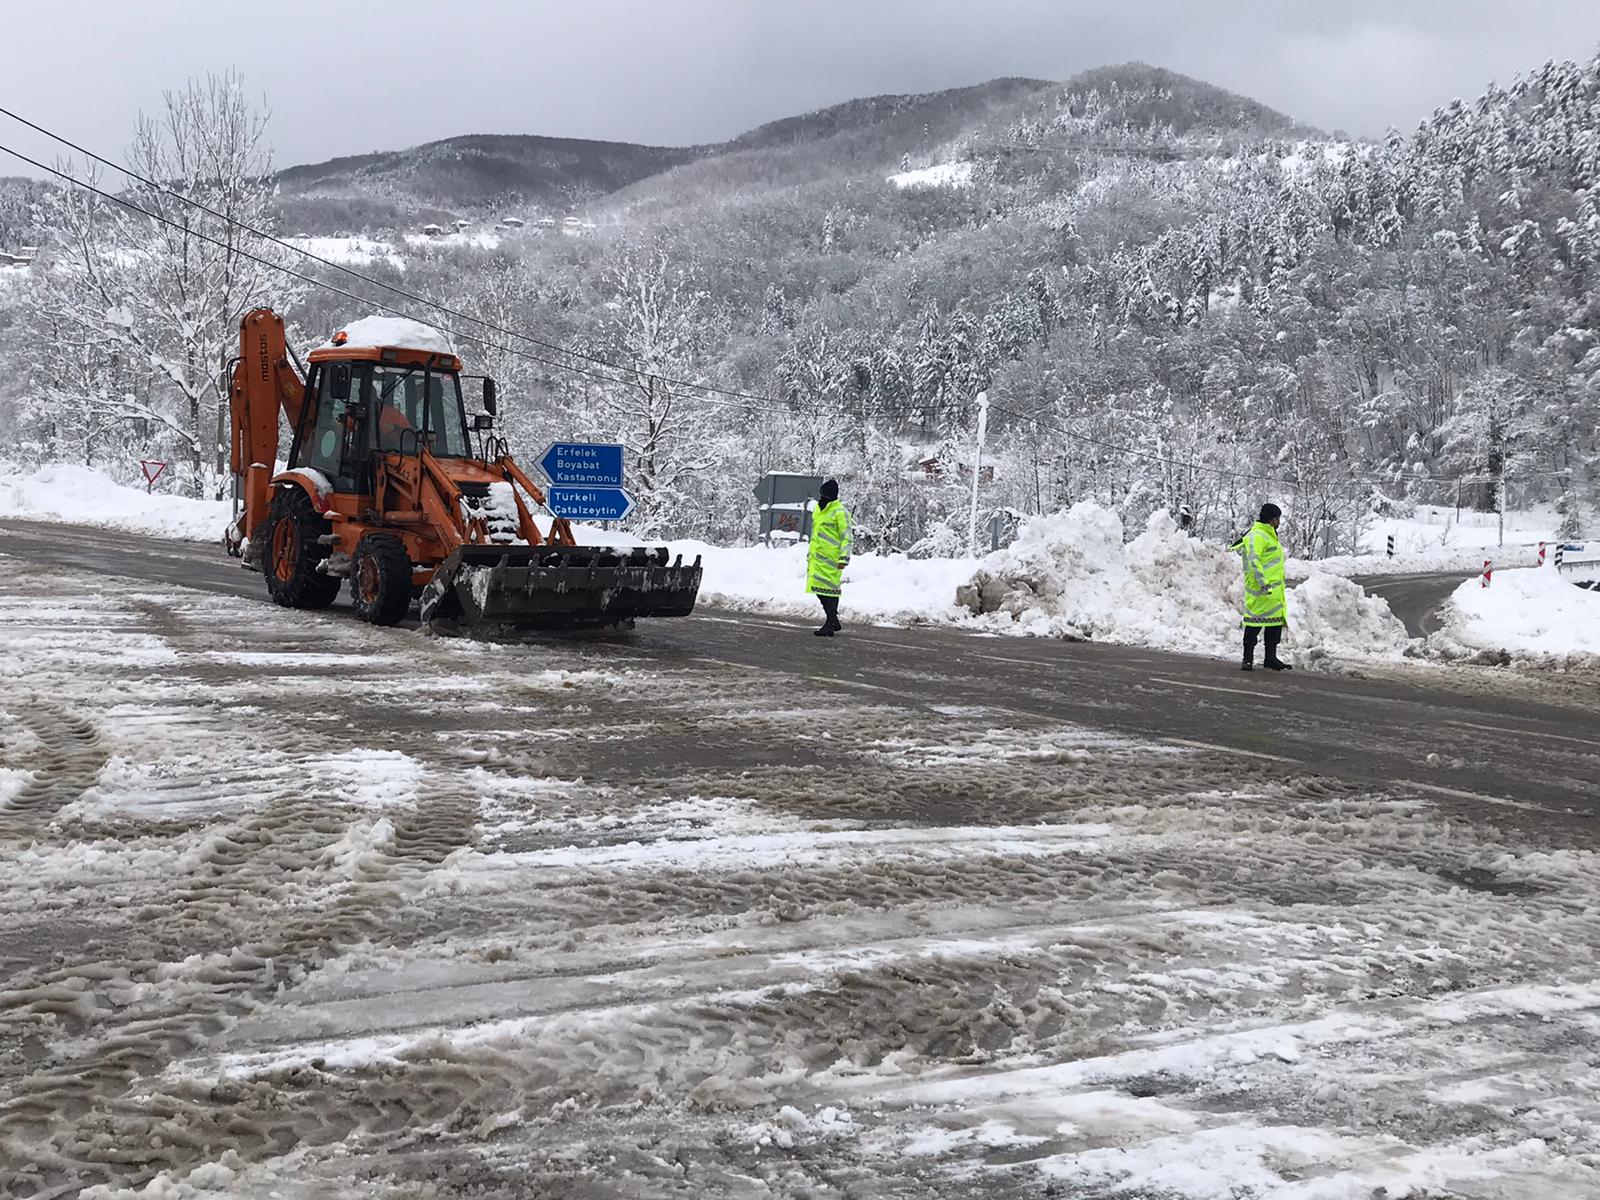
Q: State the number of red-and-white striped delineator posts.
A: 2